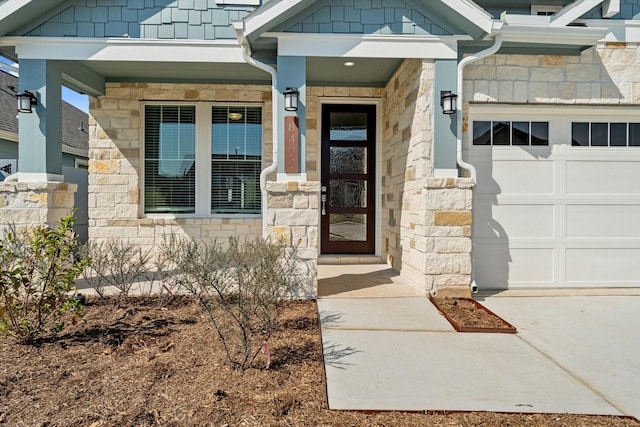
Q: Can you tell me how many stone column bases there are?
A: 3